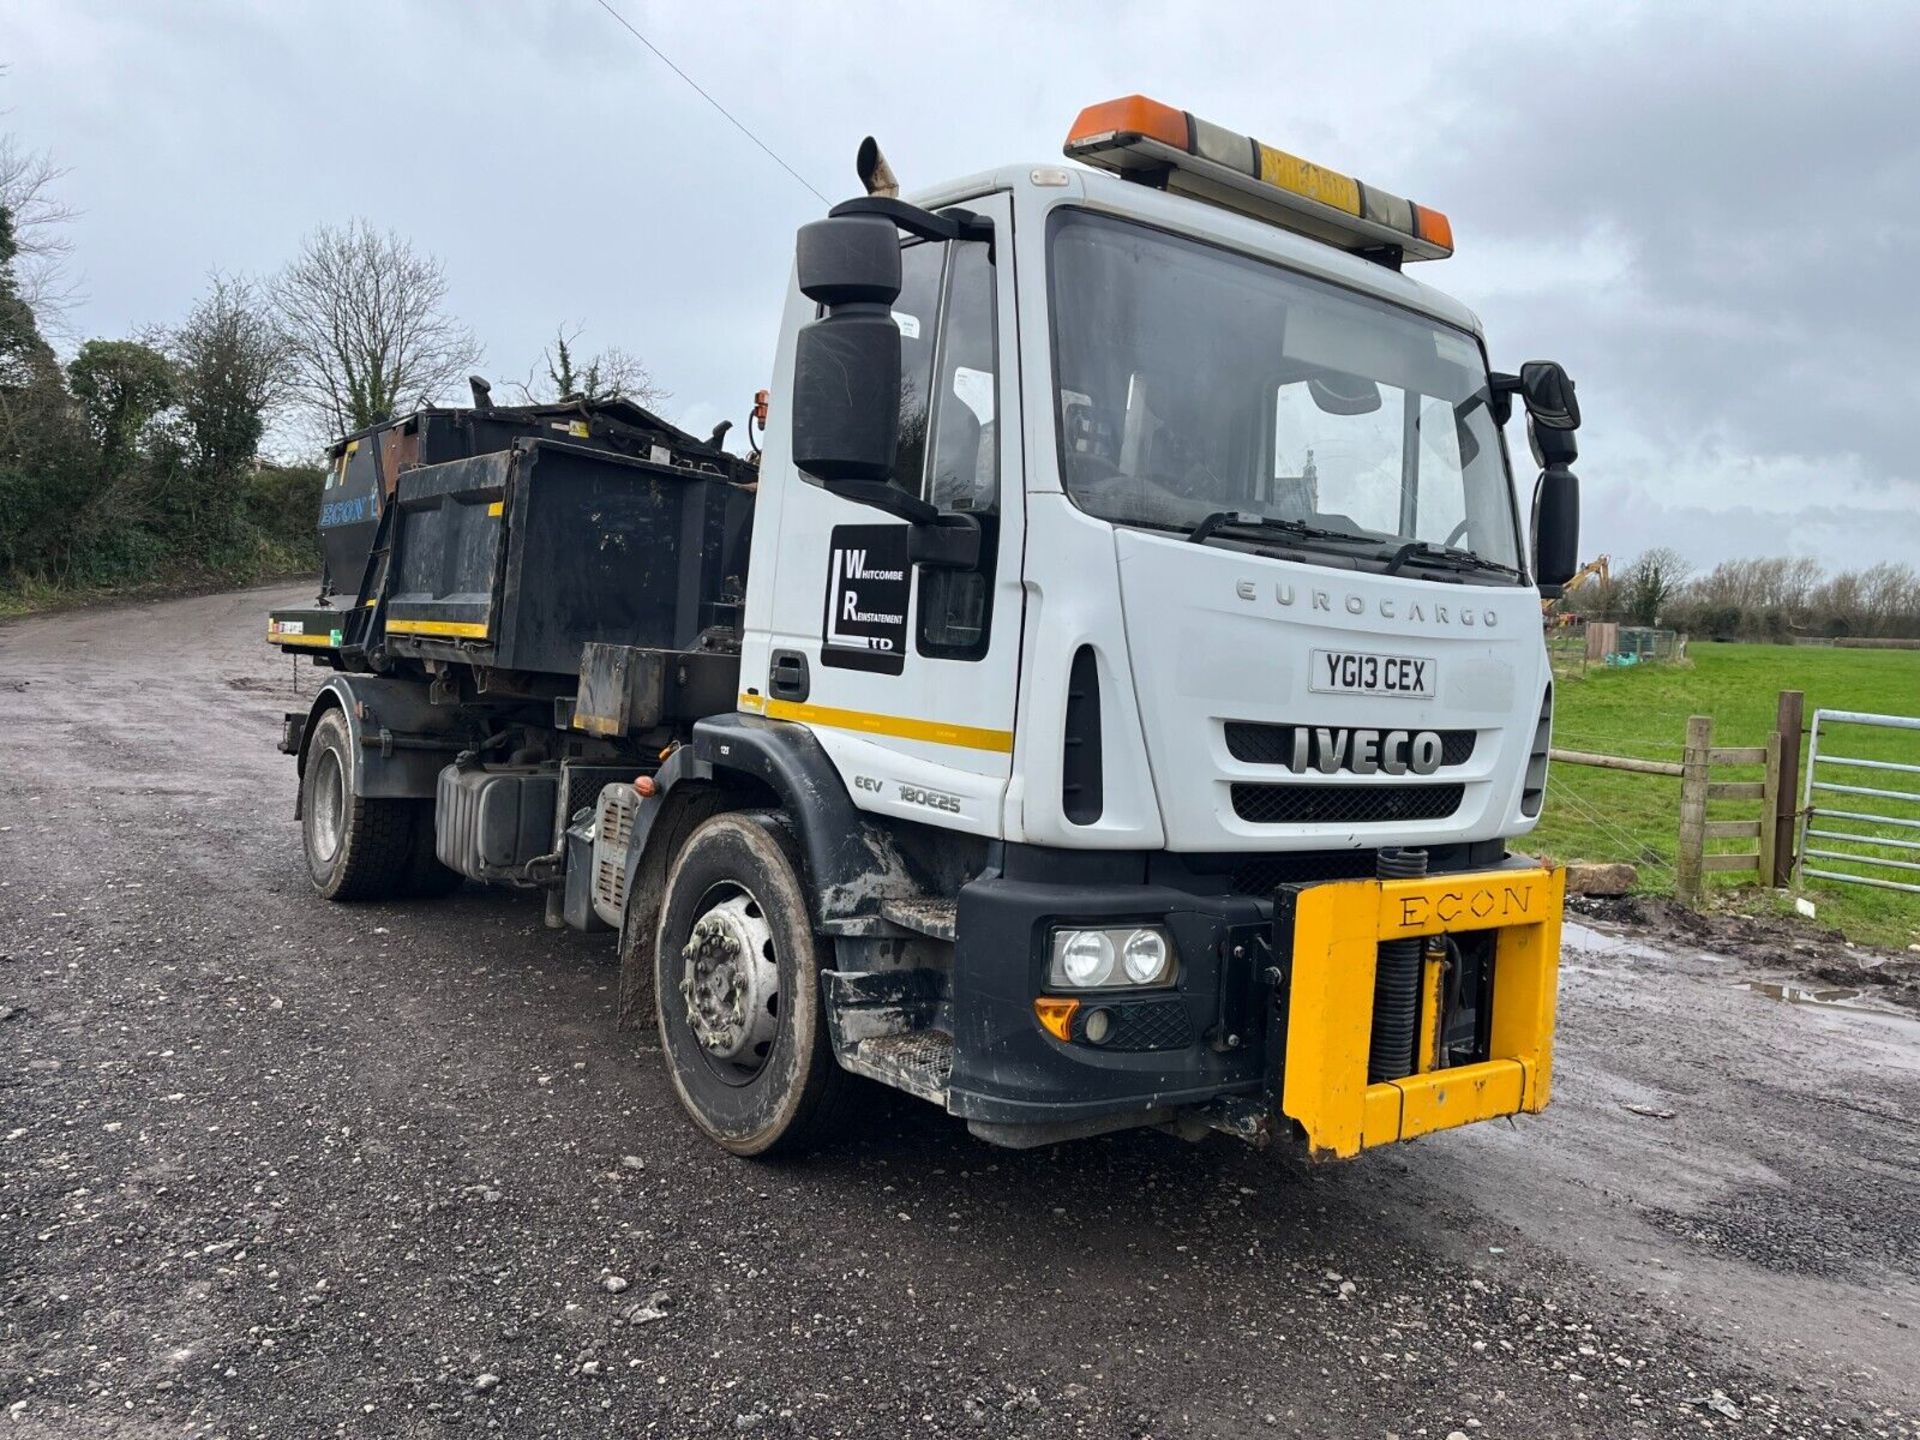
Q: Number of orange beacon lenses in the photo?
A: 2